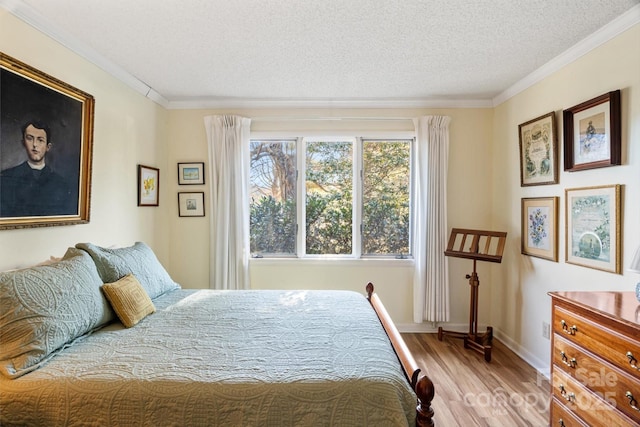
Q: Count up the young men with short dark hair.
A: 1